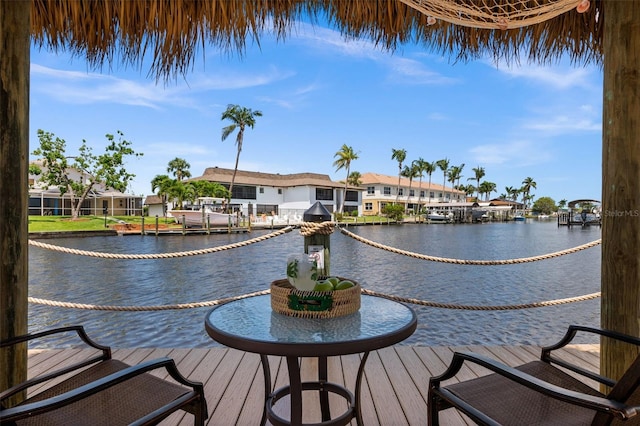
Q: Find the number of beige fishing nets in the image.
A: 1